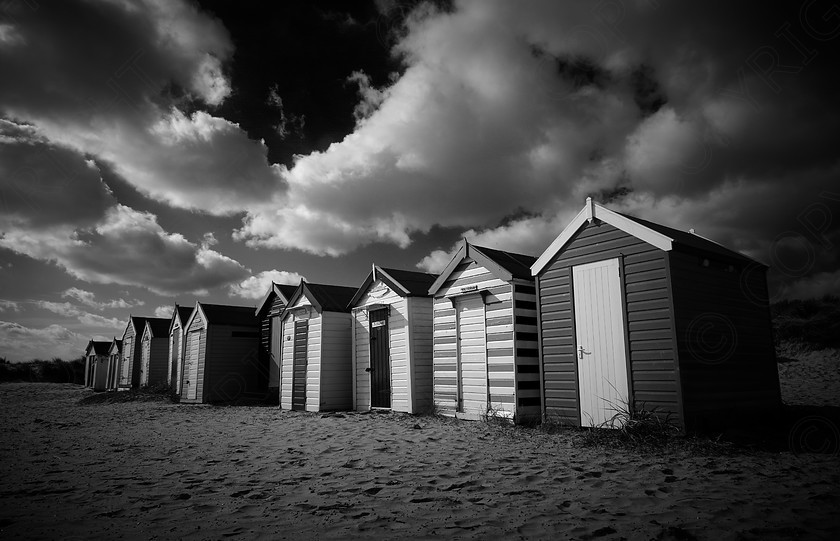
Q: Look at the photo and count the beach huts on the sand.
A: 11